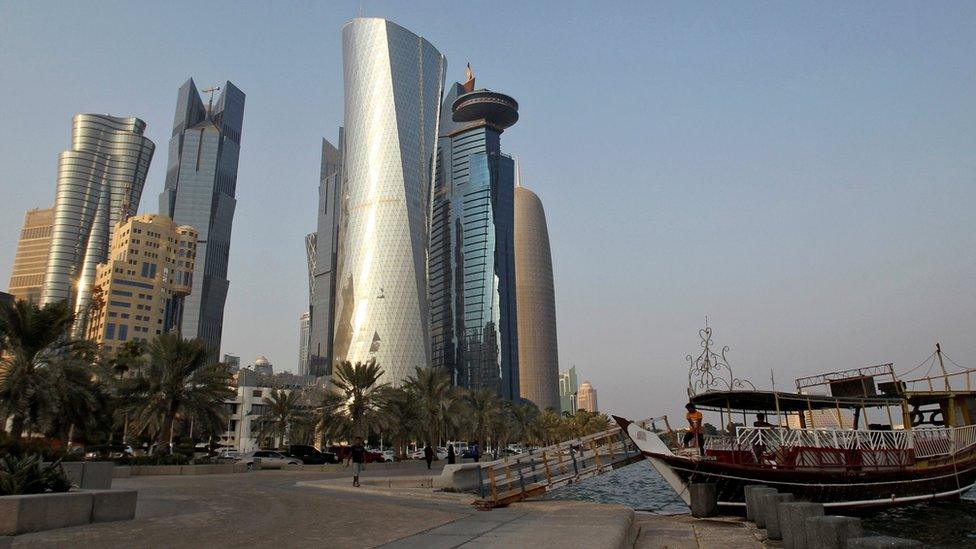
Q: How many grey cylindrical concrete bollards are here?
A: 7